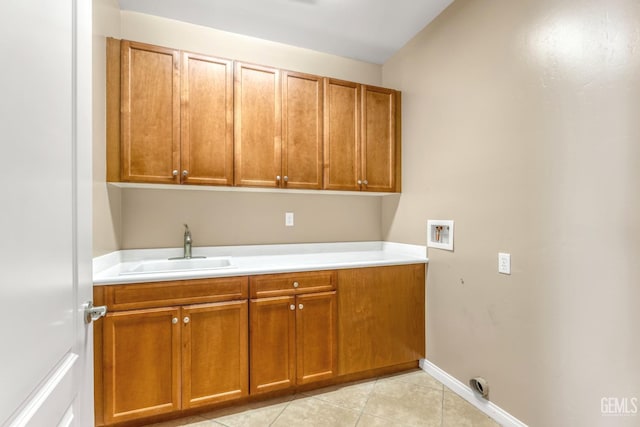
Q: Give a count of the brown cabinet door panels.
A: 10